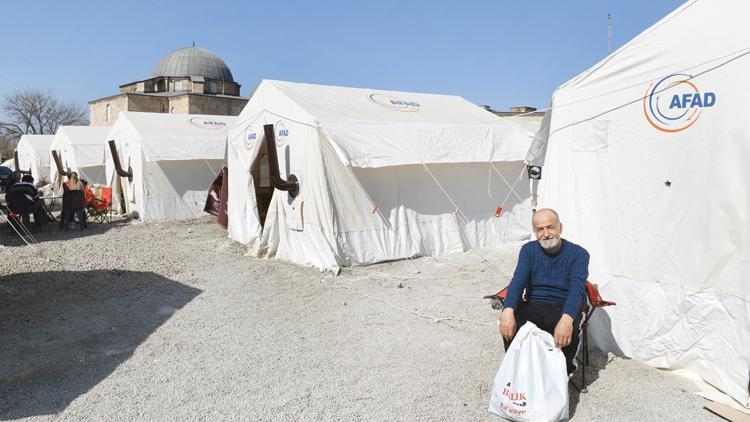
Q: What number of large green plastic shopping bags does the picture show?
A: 0